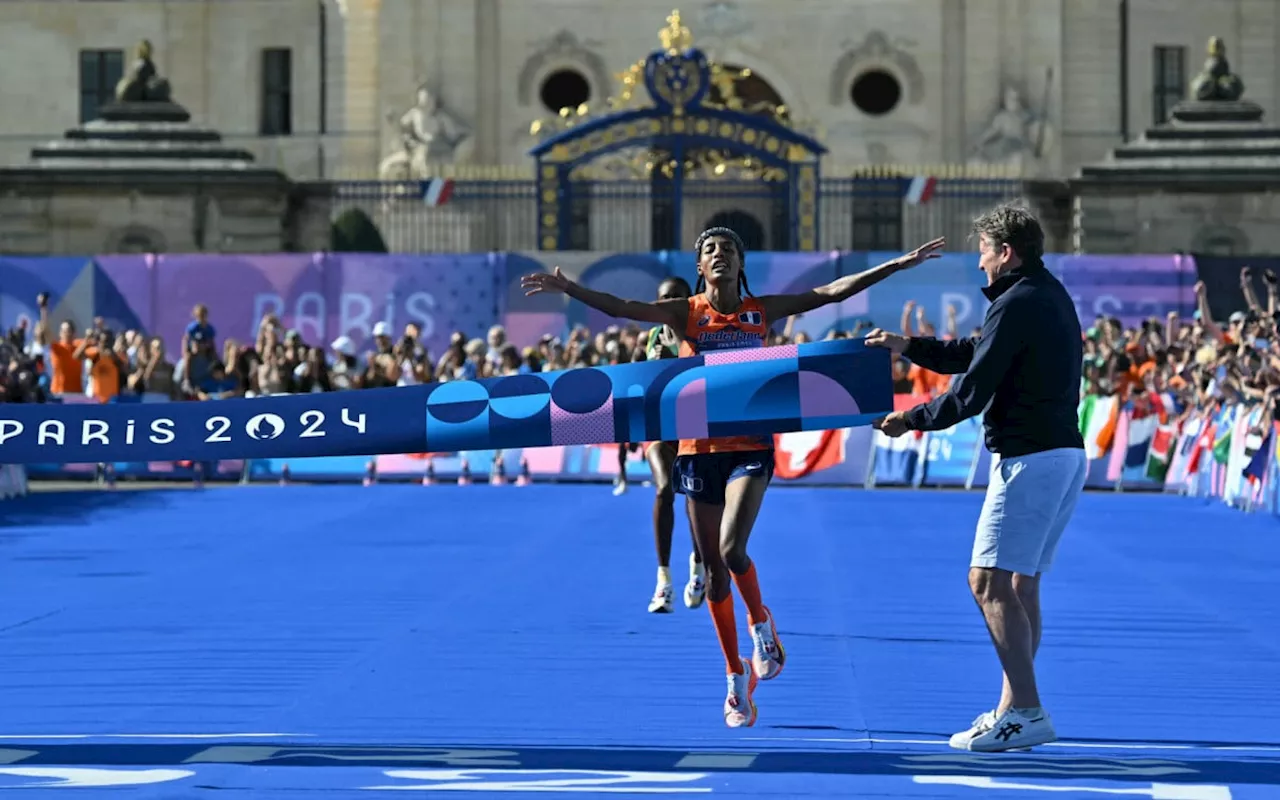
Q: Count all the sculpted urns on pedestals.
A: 2